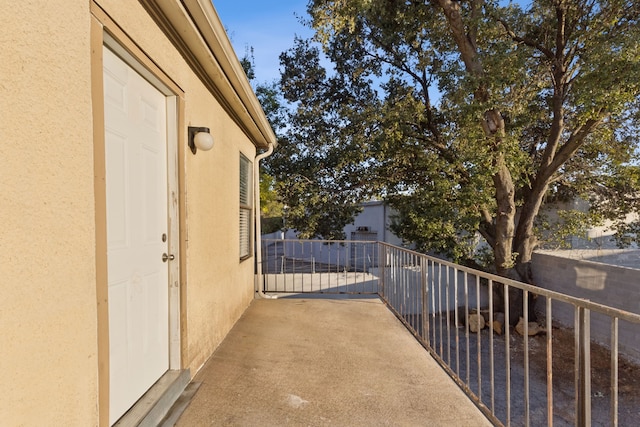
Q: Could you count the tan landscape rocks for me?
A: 3